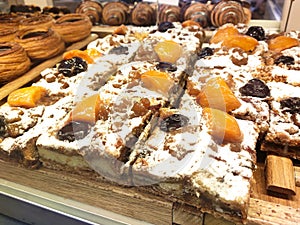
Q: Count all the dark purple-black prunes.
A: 12